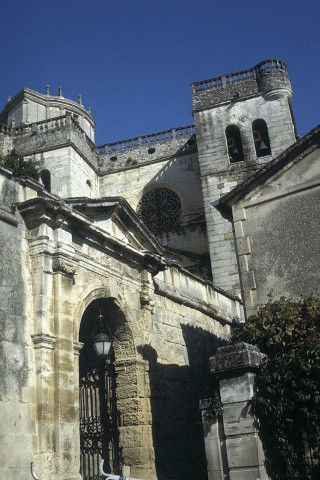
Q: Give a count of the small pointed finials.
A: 5